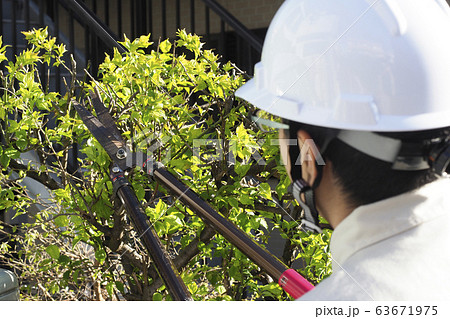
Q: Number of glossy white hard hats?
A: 1